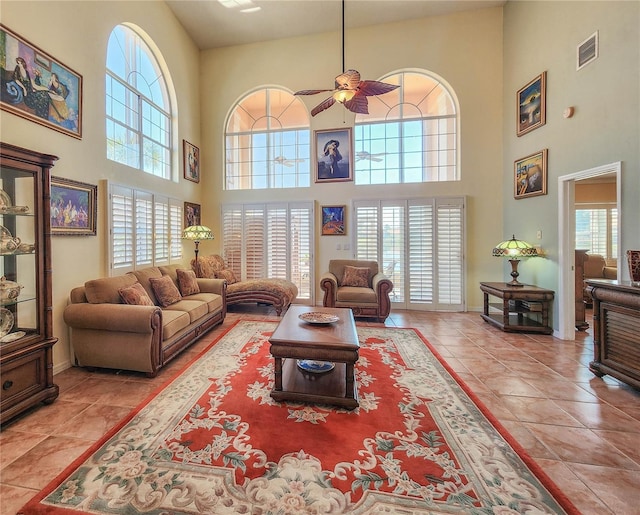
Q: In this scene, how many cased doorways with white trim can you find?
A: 1